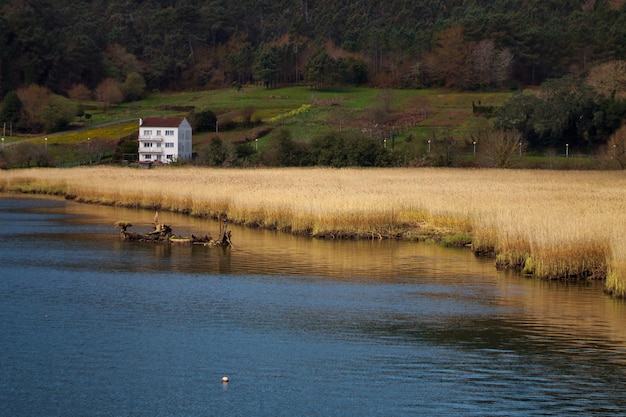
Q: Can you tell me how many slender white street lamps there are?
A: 10